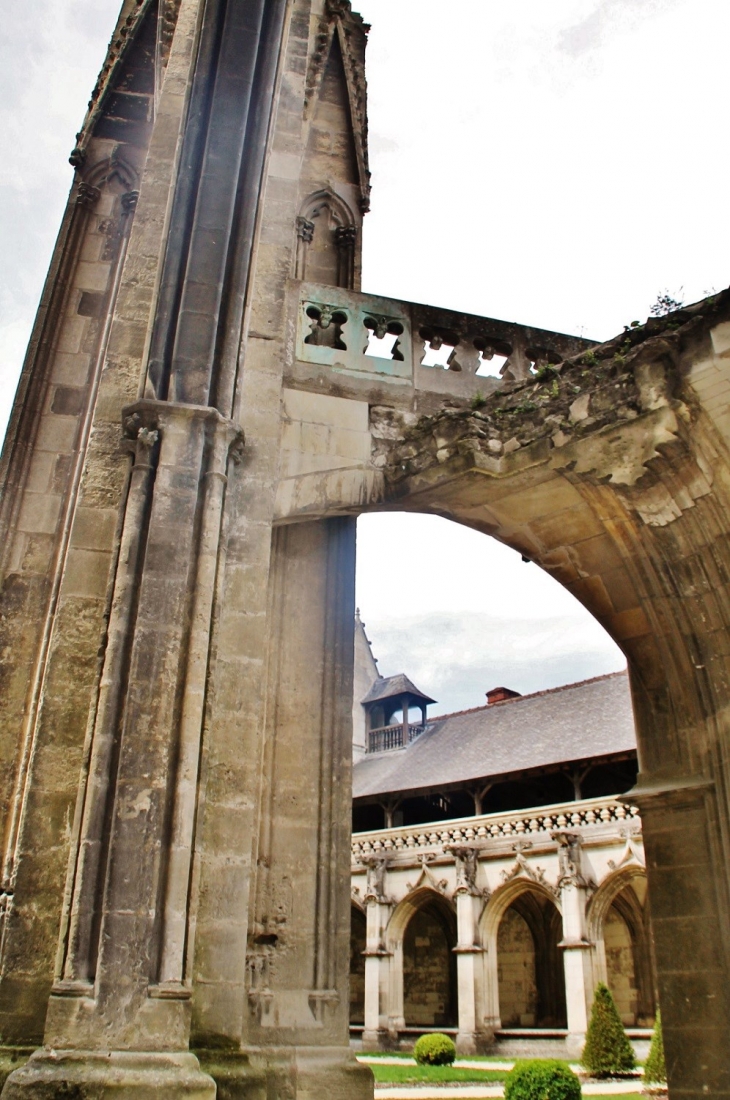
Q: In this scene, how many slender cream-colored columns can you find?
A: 3